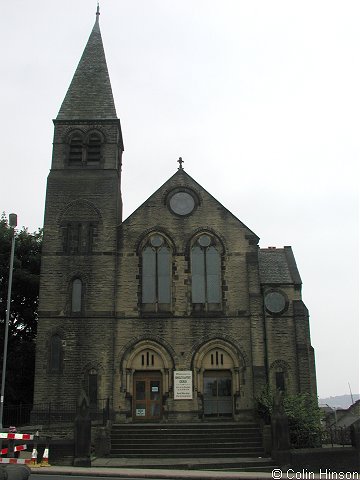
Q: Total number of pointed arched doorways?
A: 2